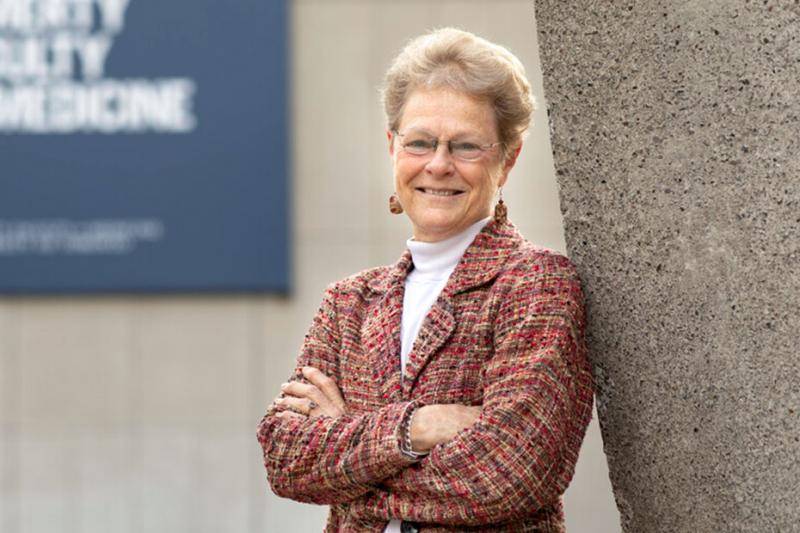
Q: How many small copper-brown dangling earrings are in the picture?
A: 2